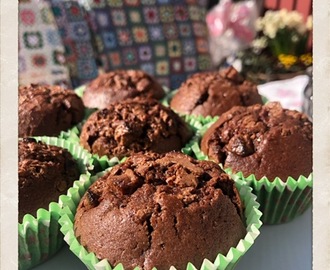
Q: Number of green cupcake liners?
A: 7